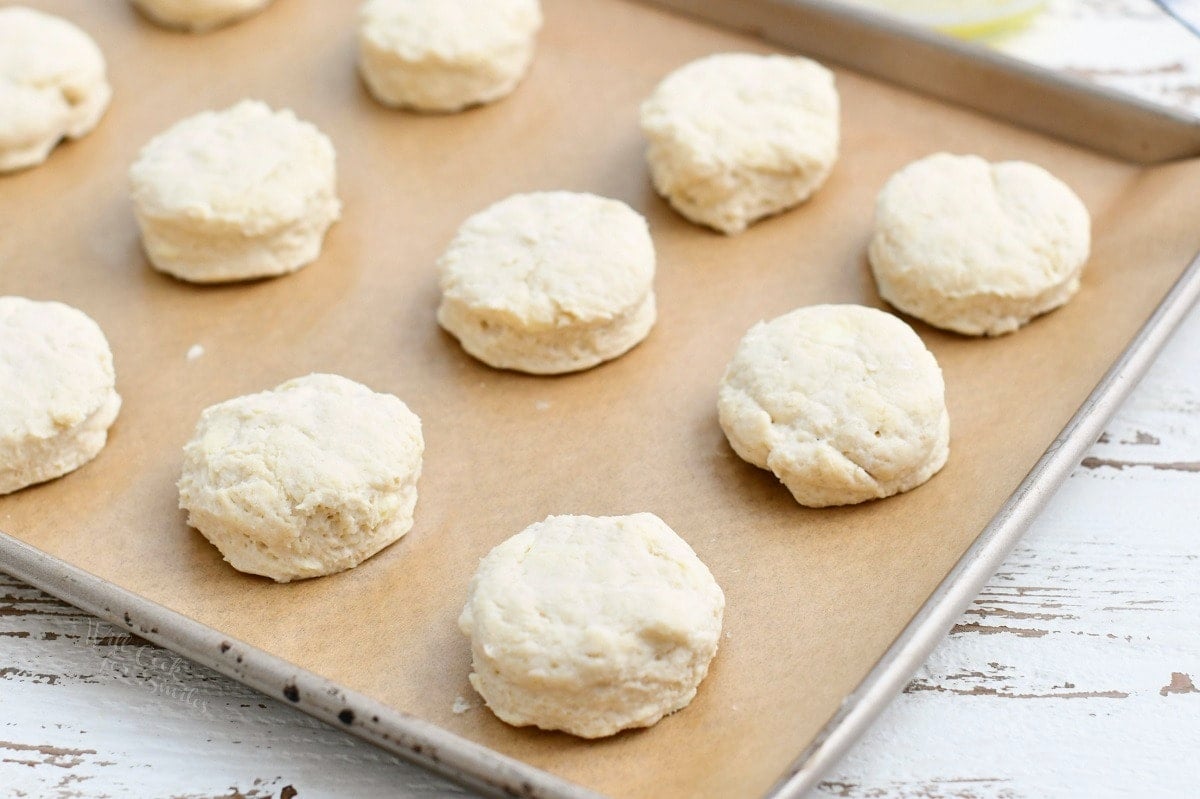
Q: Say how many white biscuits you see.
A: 11